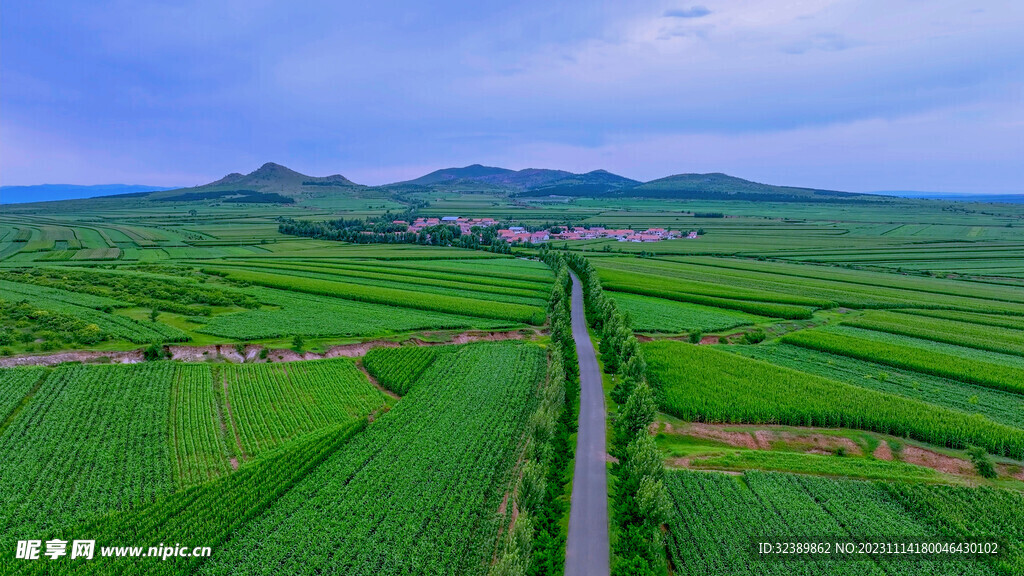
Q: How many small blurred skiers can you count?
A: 0